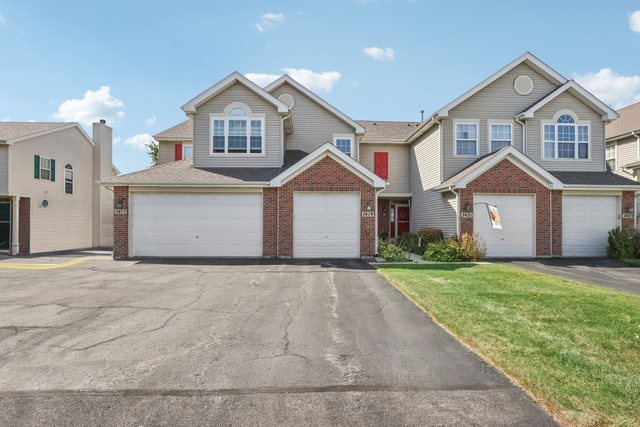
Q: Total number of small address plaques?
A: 4